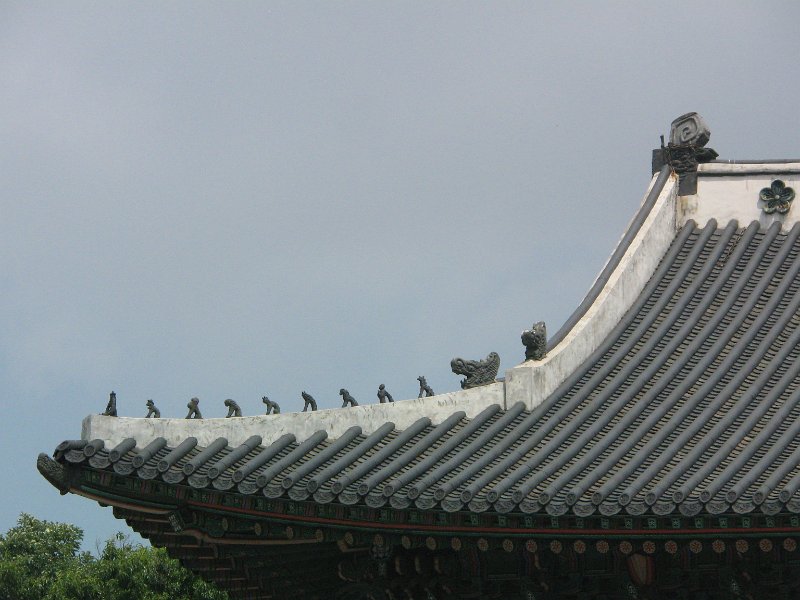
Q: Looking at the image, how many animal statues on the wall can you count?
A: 11